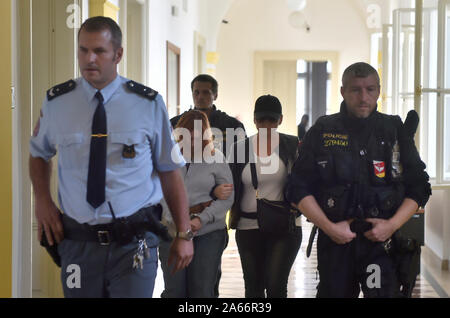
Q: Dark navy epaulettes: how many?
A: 2